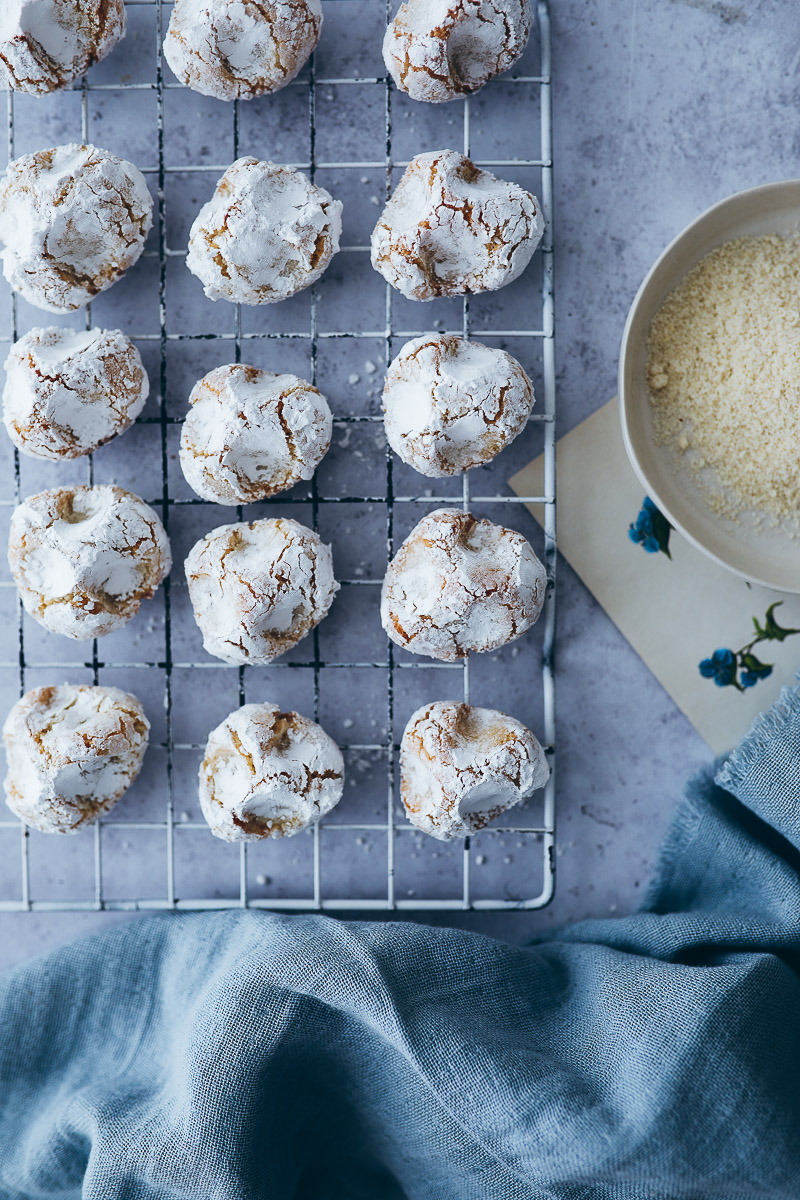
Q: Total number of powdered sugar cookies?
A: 15